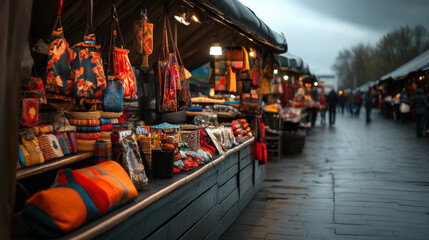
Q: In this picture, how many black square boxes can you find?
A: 1